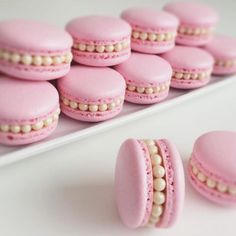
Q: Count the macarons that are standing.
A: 1